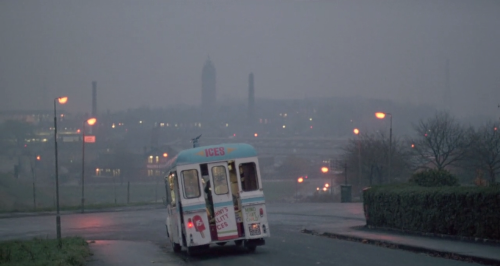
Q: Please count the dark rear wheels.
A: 2